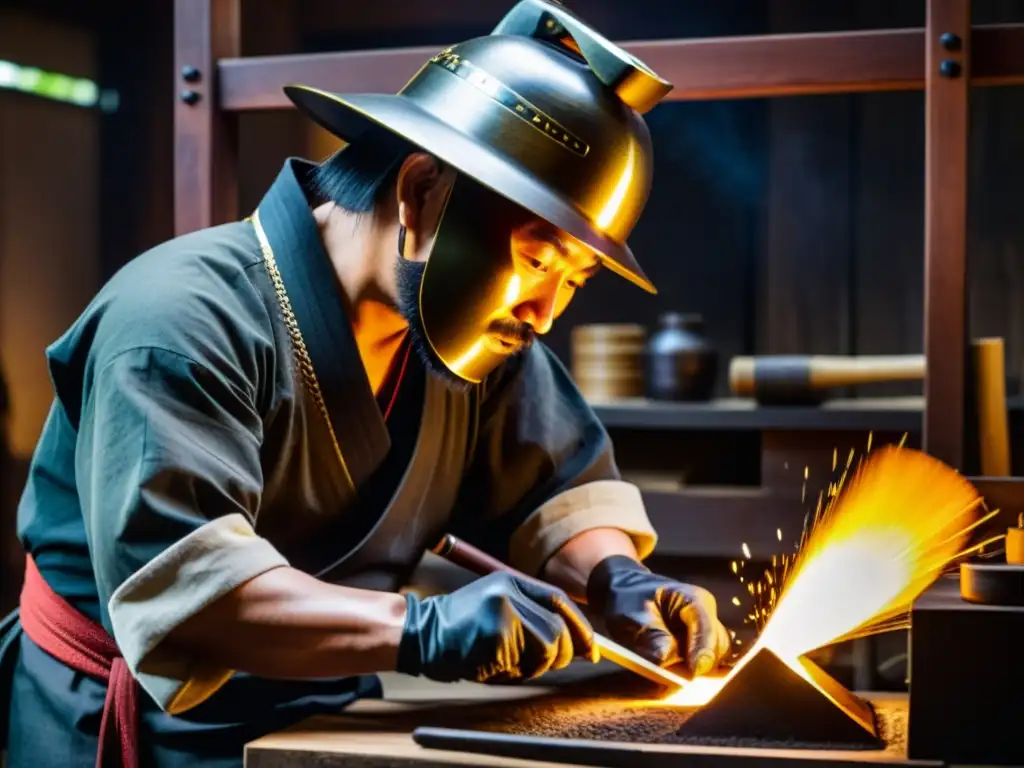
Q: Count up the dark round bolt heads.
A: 4